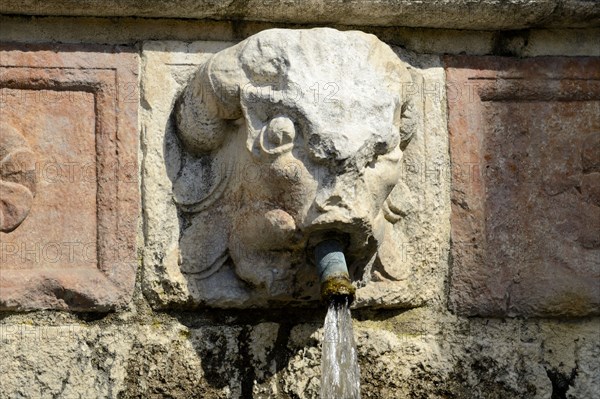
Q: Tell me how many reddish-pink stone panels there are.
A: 2